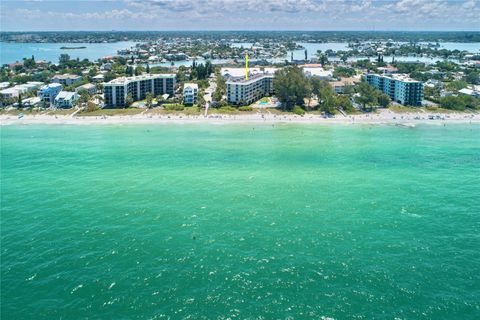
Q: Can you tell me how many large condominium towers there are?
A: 3